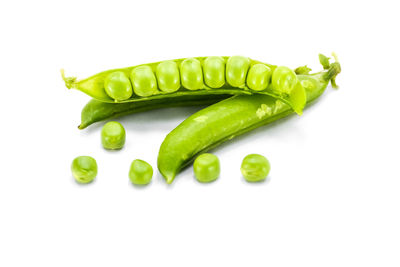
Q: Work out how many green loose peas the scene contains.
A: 5